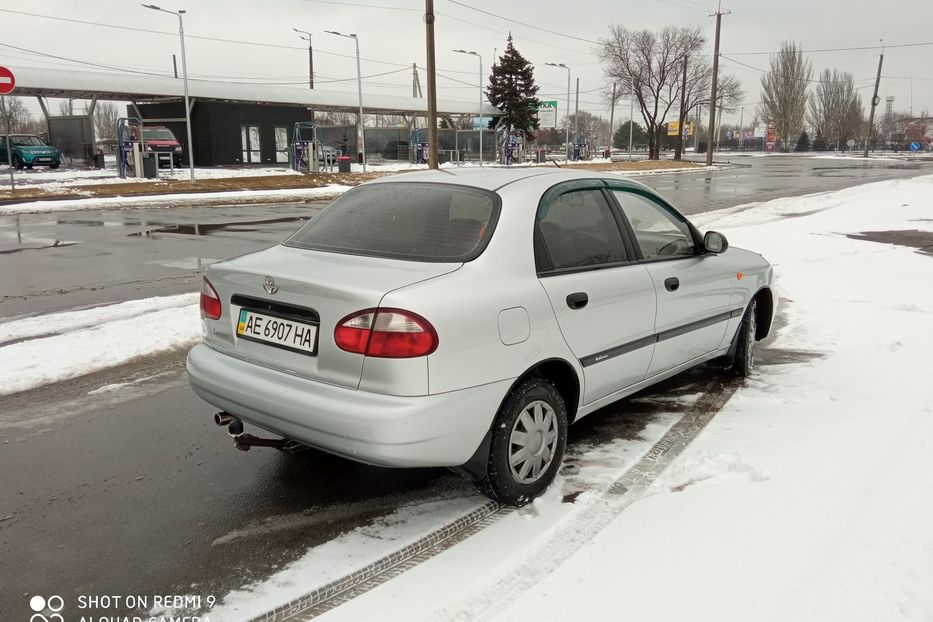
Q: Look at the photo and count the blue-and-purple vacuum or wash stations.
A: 5